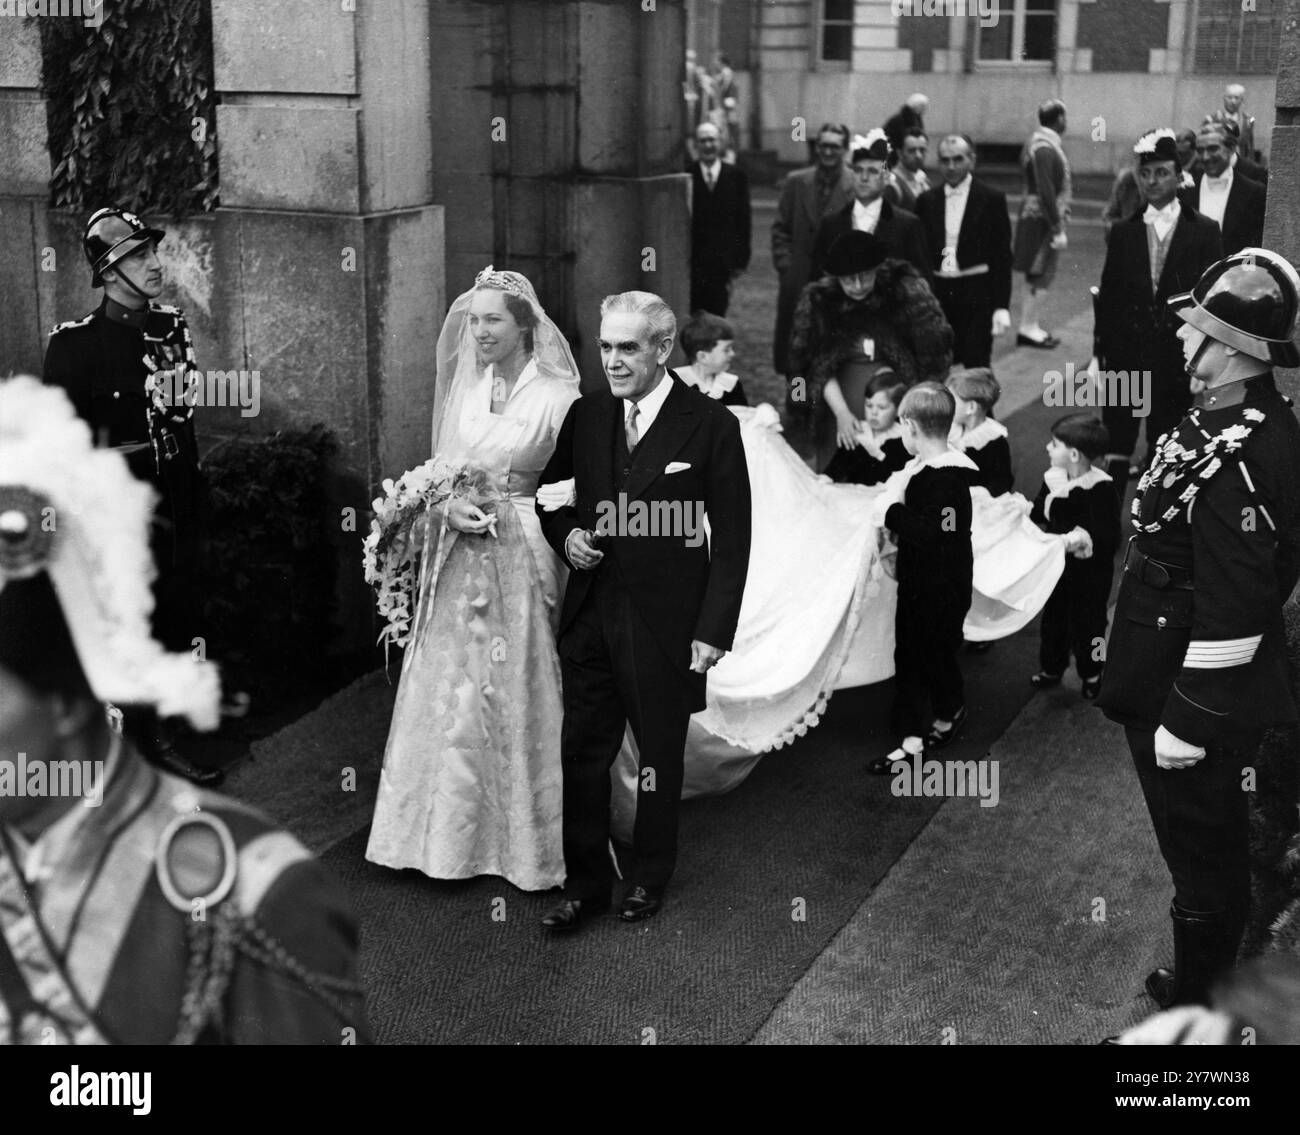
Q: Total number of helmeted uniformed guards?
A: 2